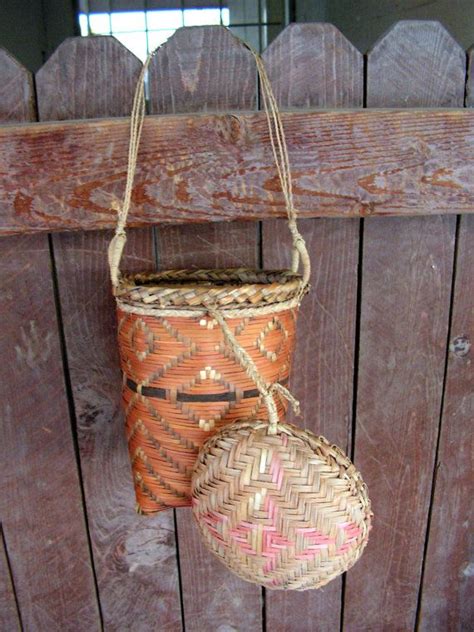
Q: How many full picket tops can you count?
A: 4